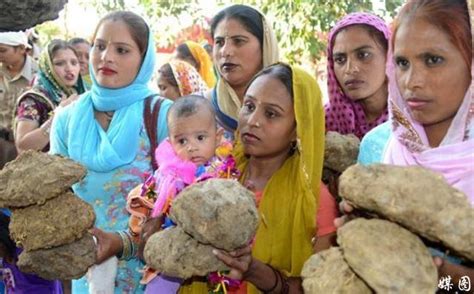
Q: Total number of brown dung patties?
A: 9